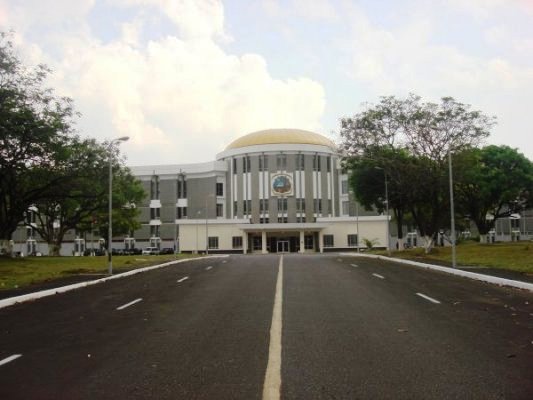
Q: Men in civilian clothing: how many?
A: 0